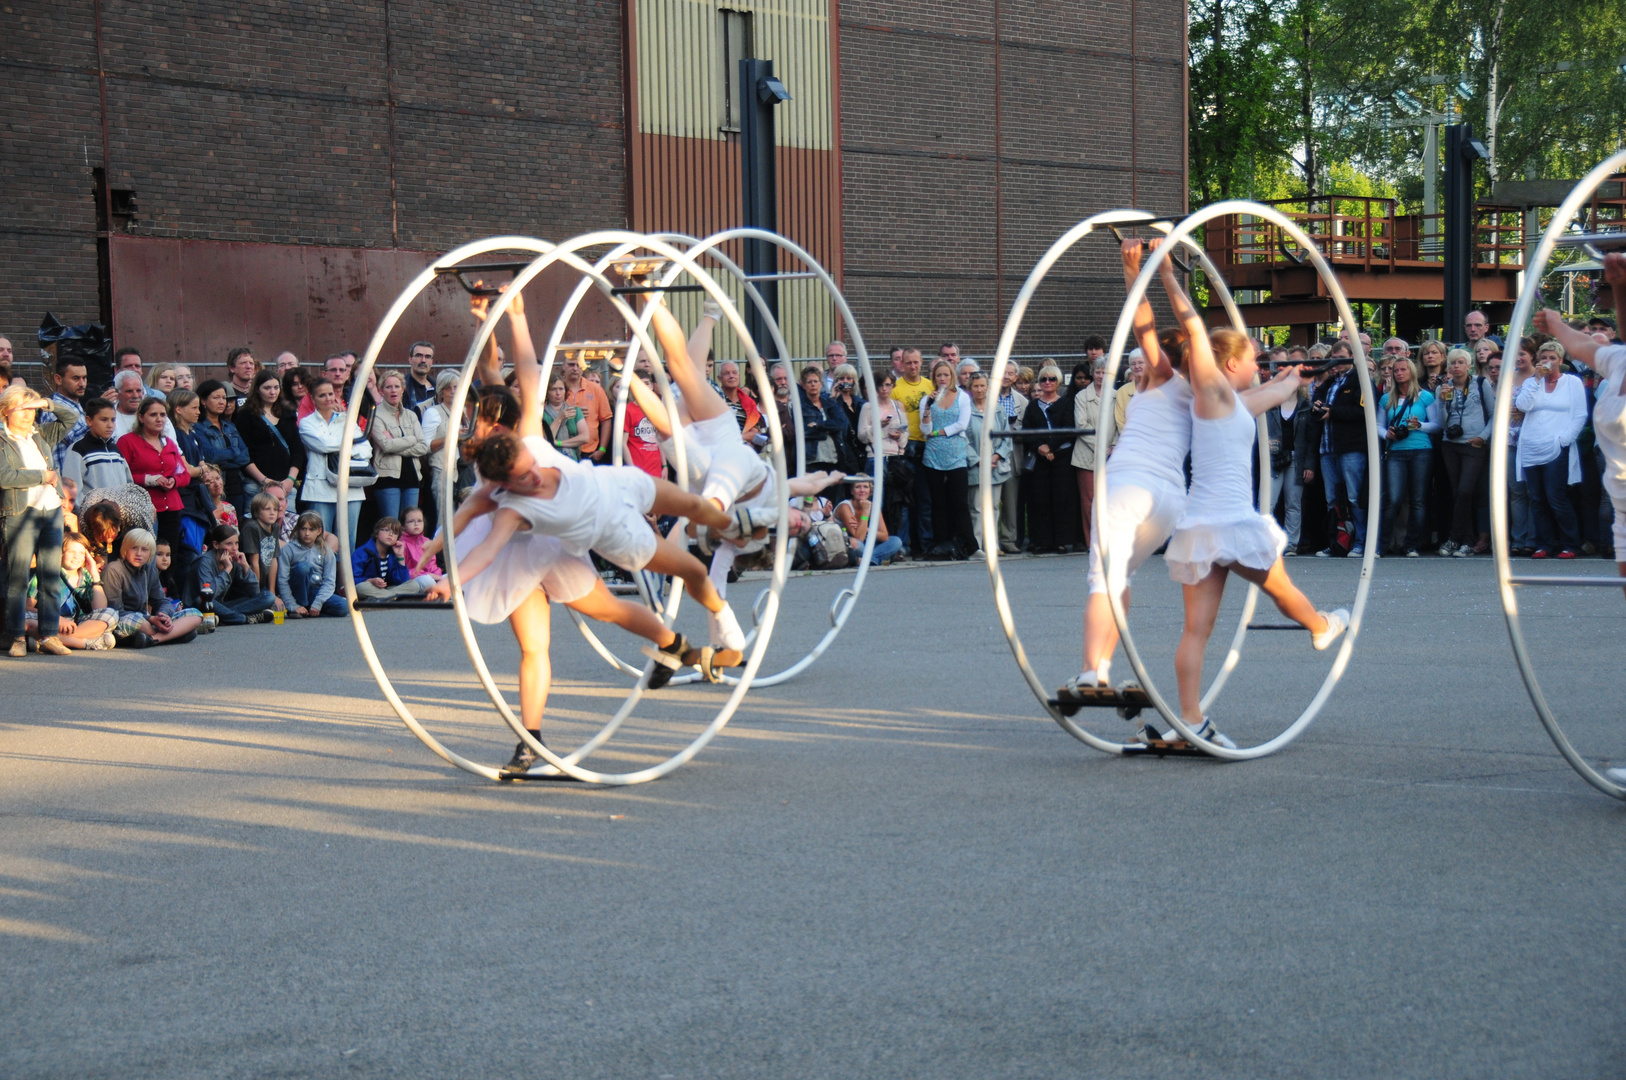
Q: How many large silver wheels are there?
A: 7